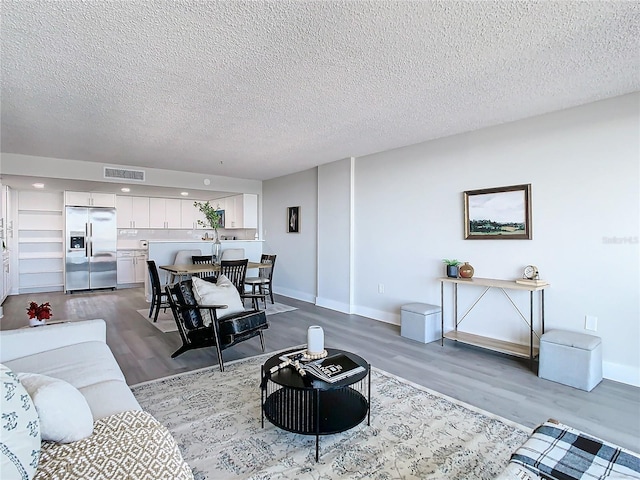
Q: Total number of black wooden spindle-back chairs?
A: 4